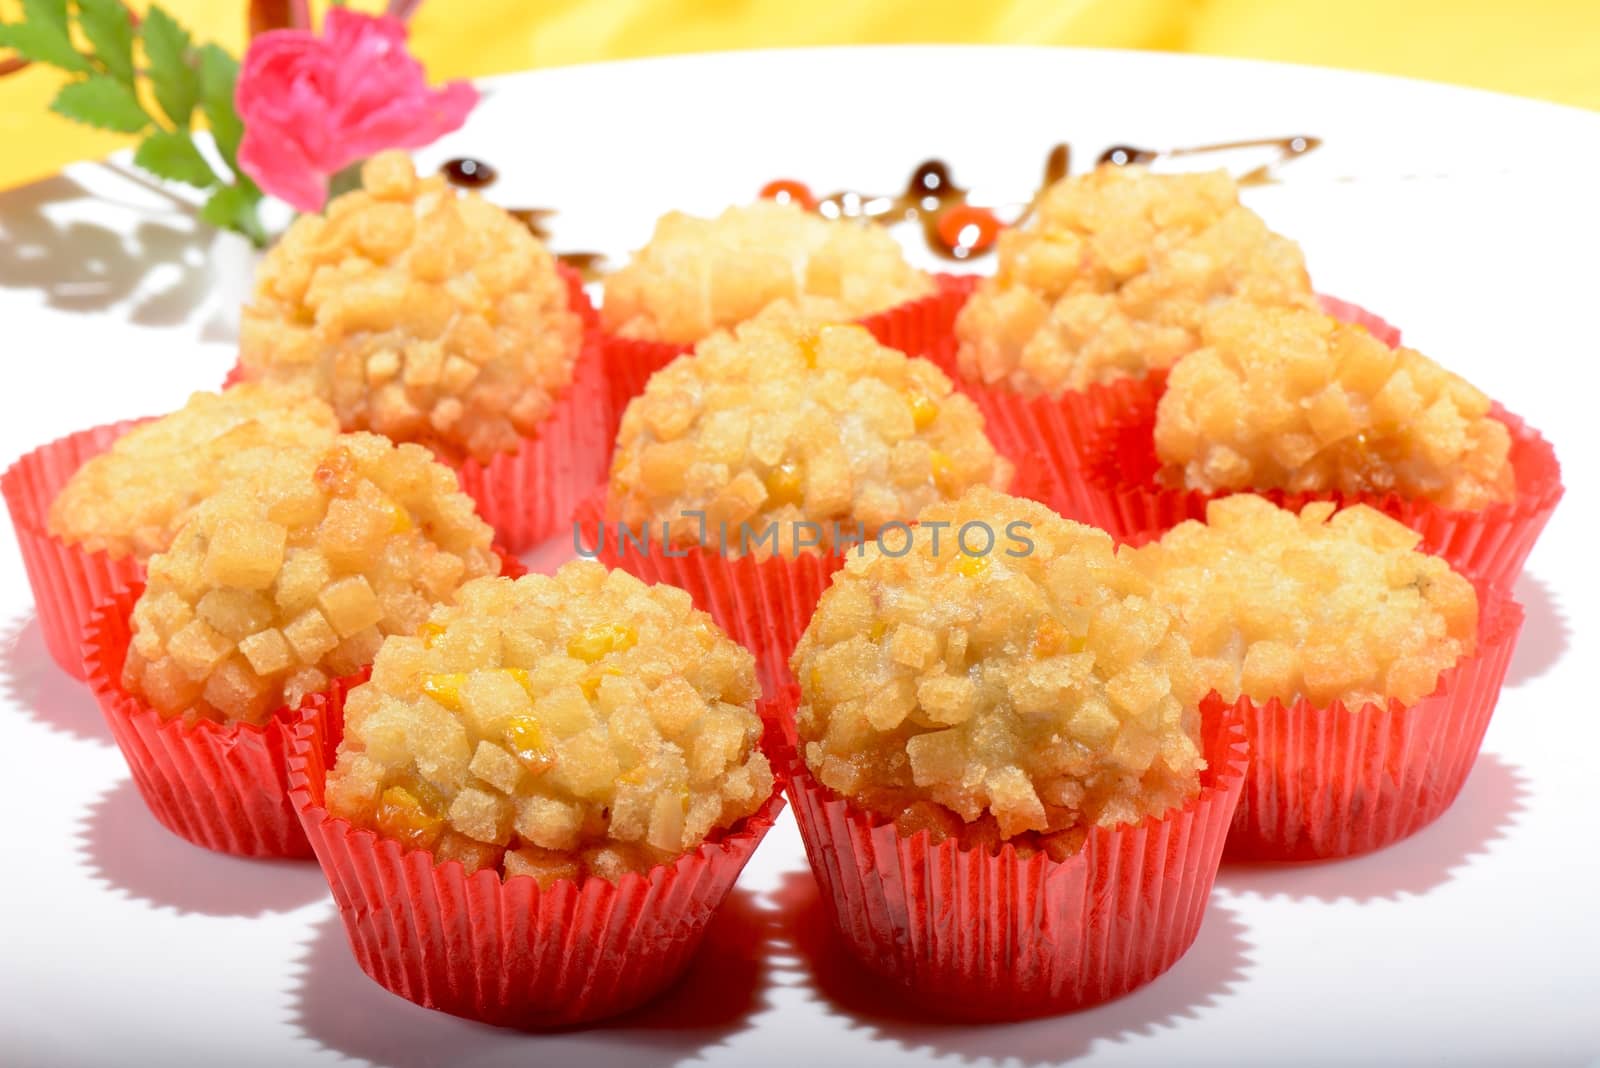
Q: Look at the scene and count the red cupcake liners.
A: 10